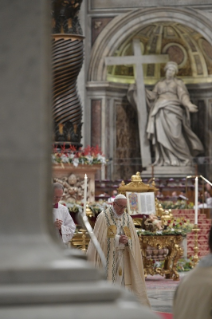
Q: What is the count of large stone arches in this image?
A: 1